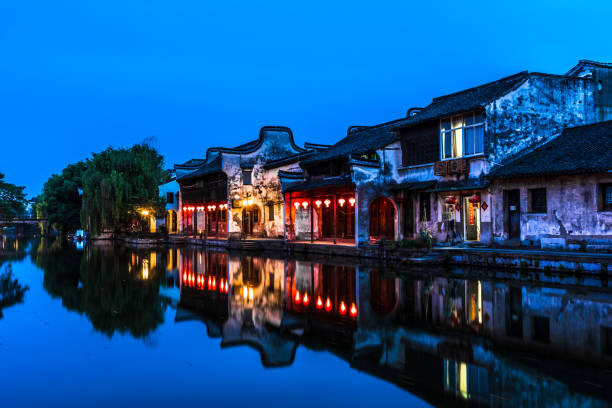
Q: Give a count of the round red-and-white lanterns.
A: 15